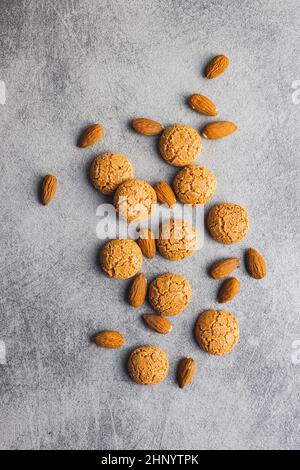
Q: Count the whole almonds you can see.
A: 15